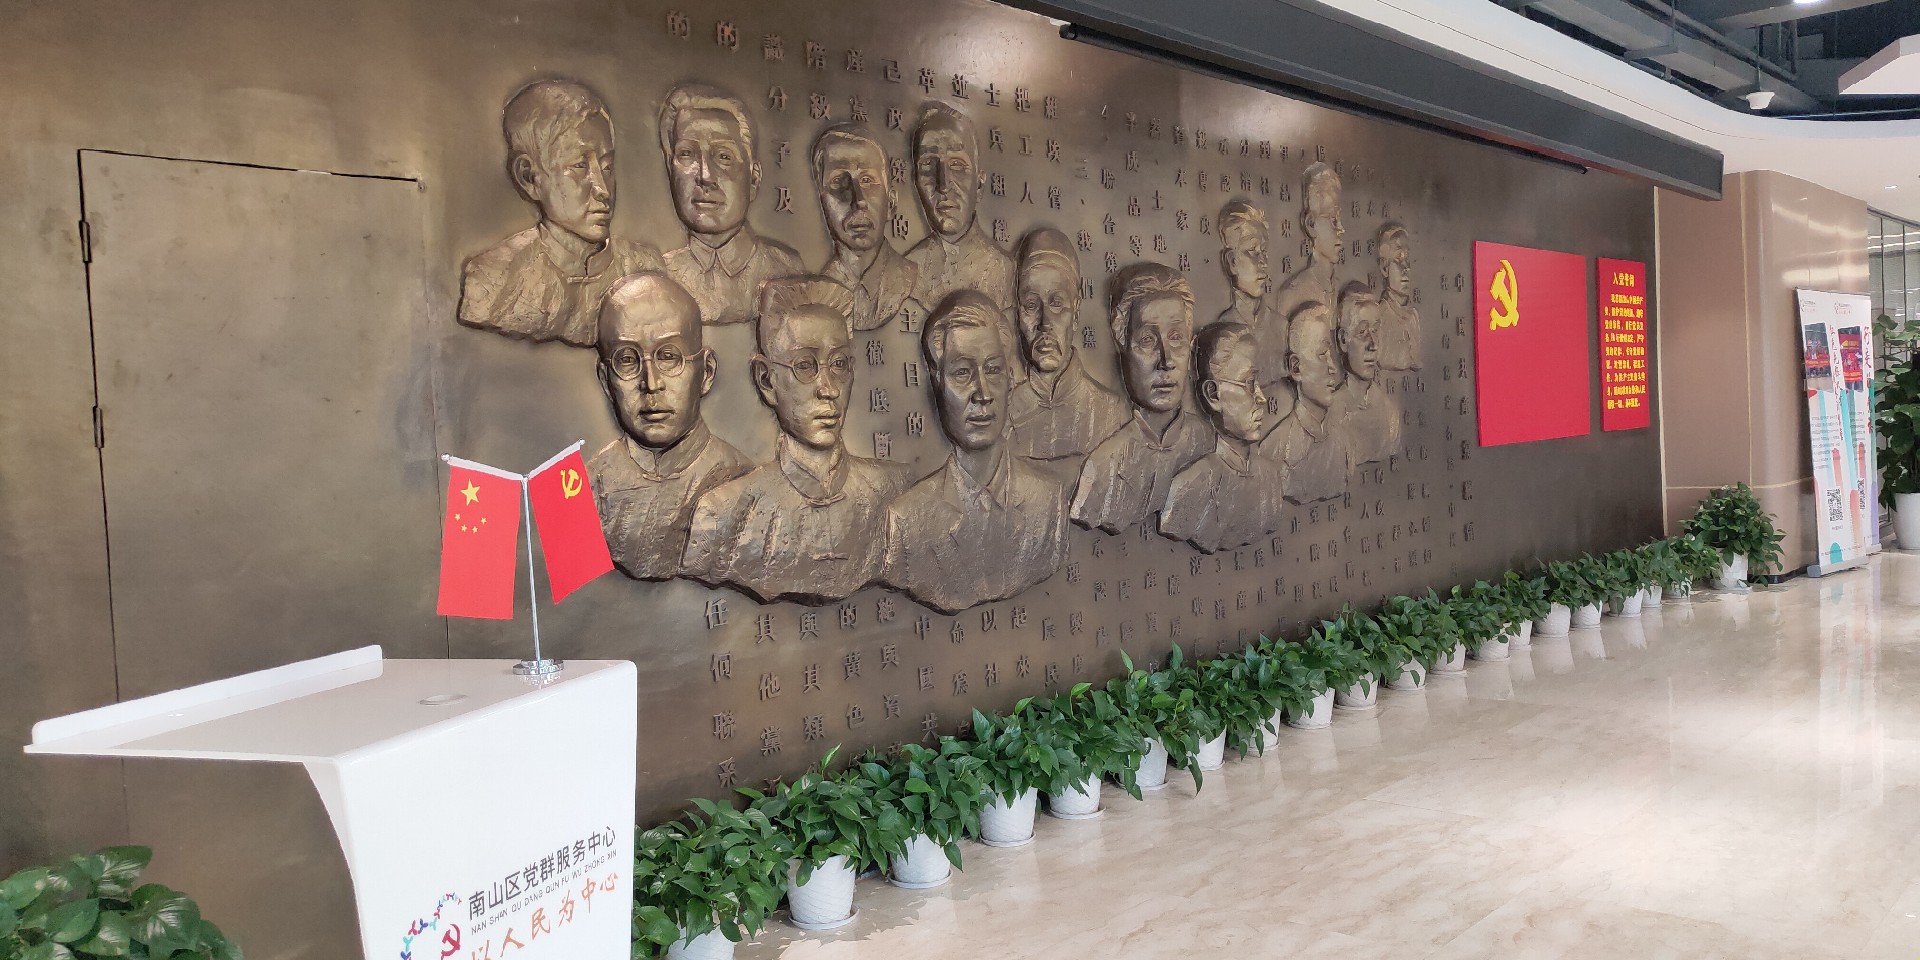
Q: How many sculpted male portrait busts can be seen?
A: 15